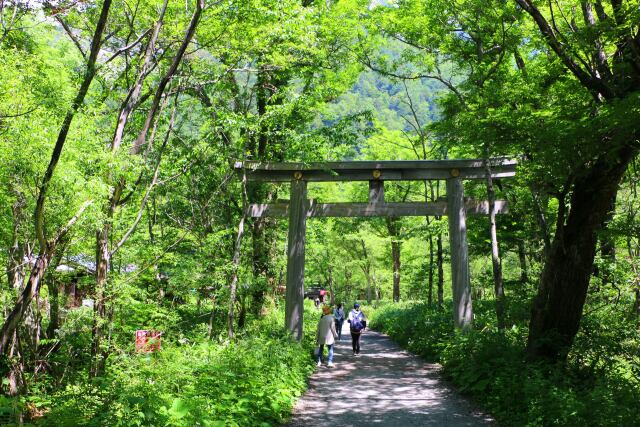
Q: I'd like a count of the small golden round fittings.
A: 3